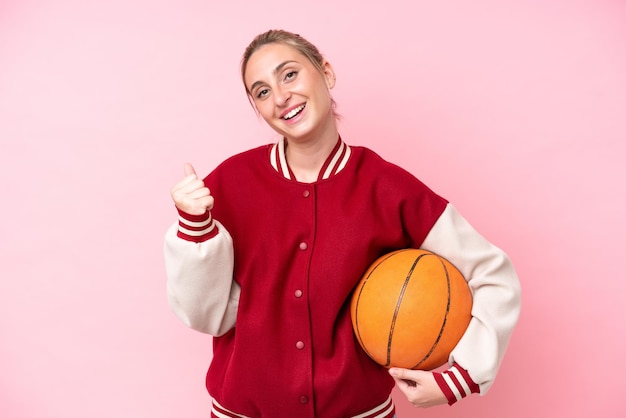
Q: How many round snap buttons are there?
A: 5